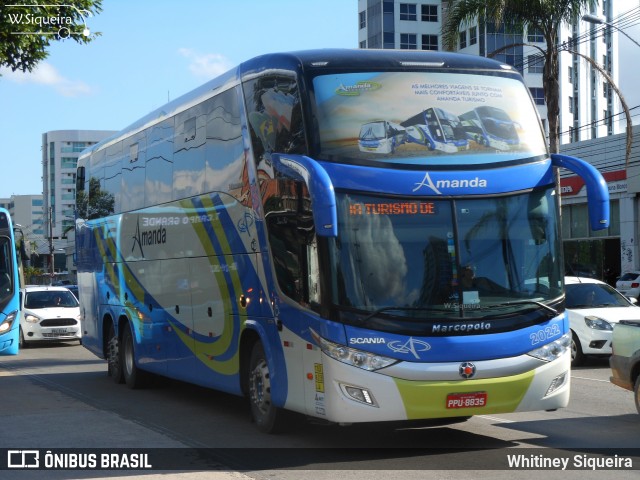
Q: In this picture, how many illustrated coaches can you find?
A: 3